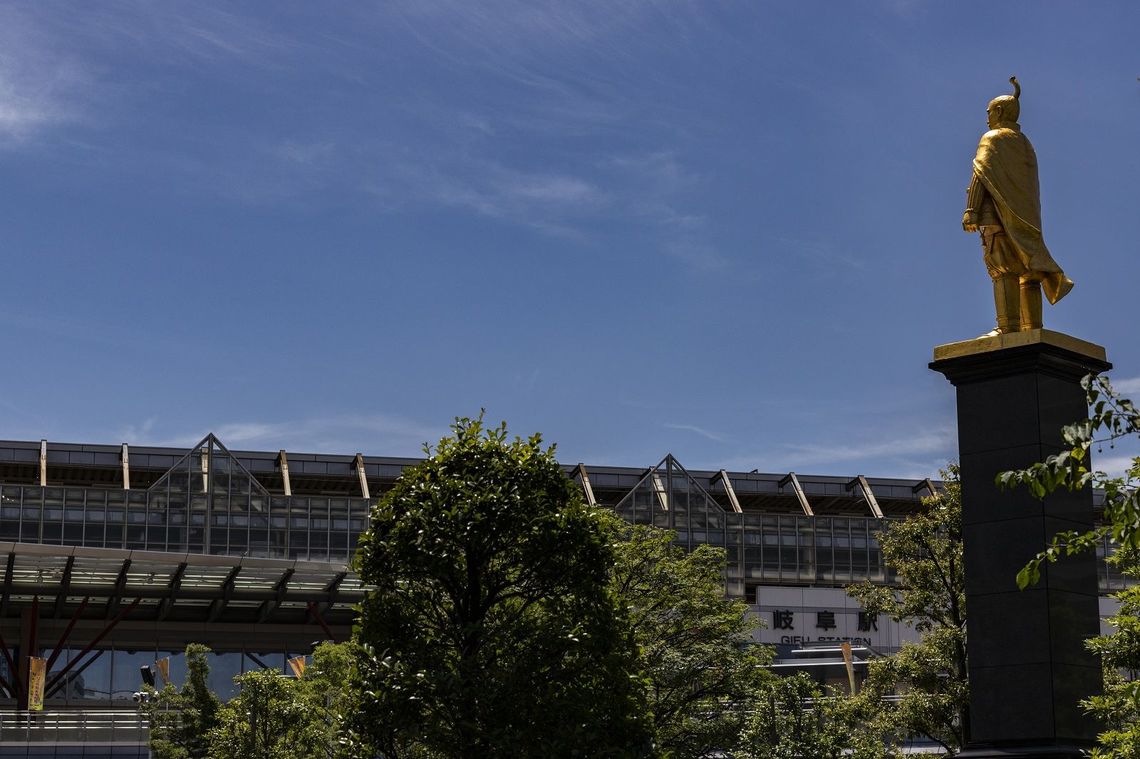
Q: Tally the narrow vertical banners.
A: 4